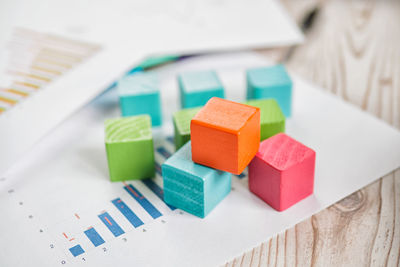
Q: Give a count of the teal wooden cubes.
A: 4